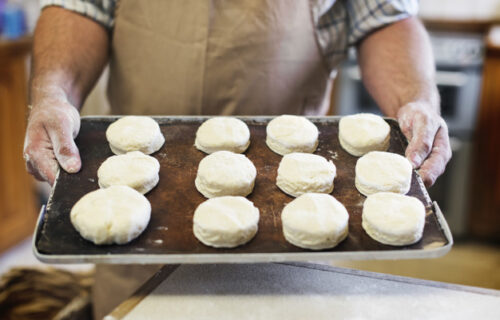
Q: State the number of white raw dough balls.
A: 12